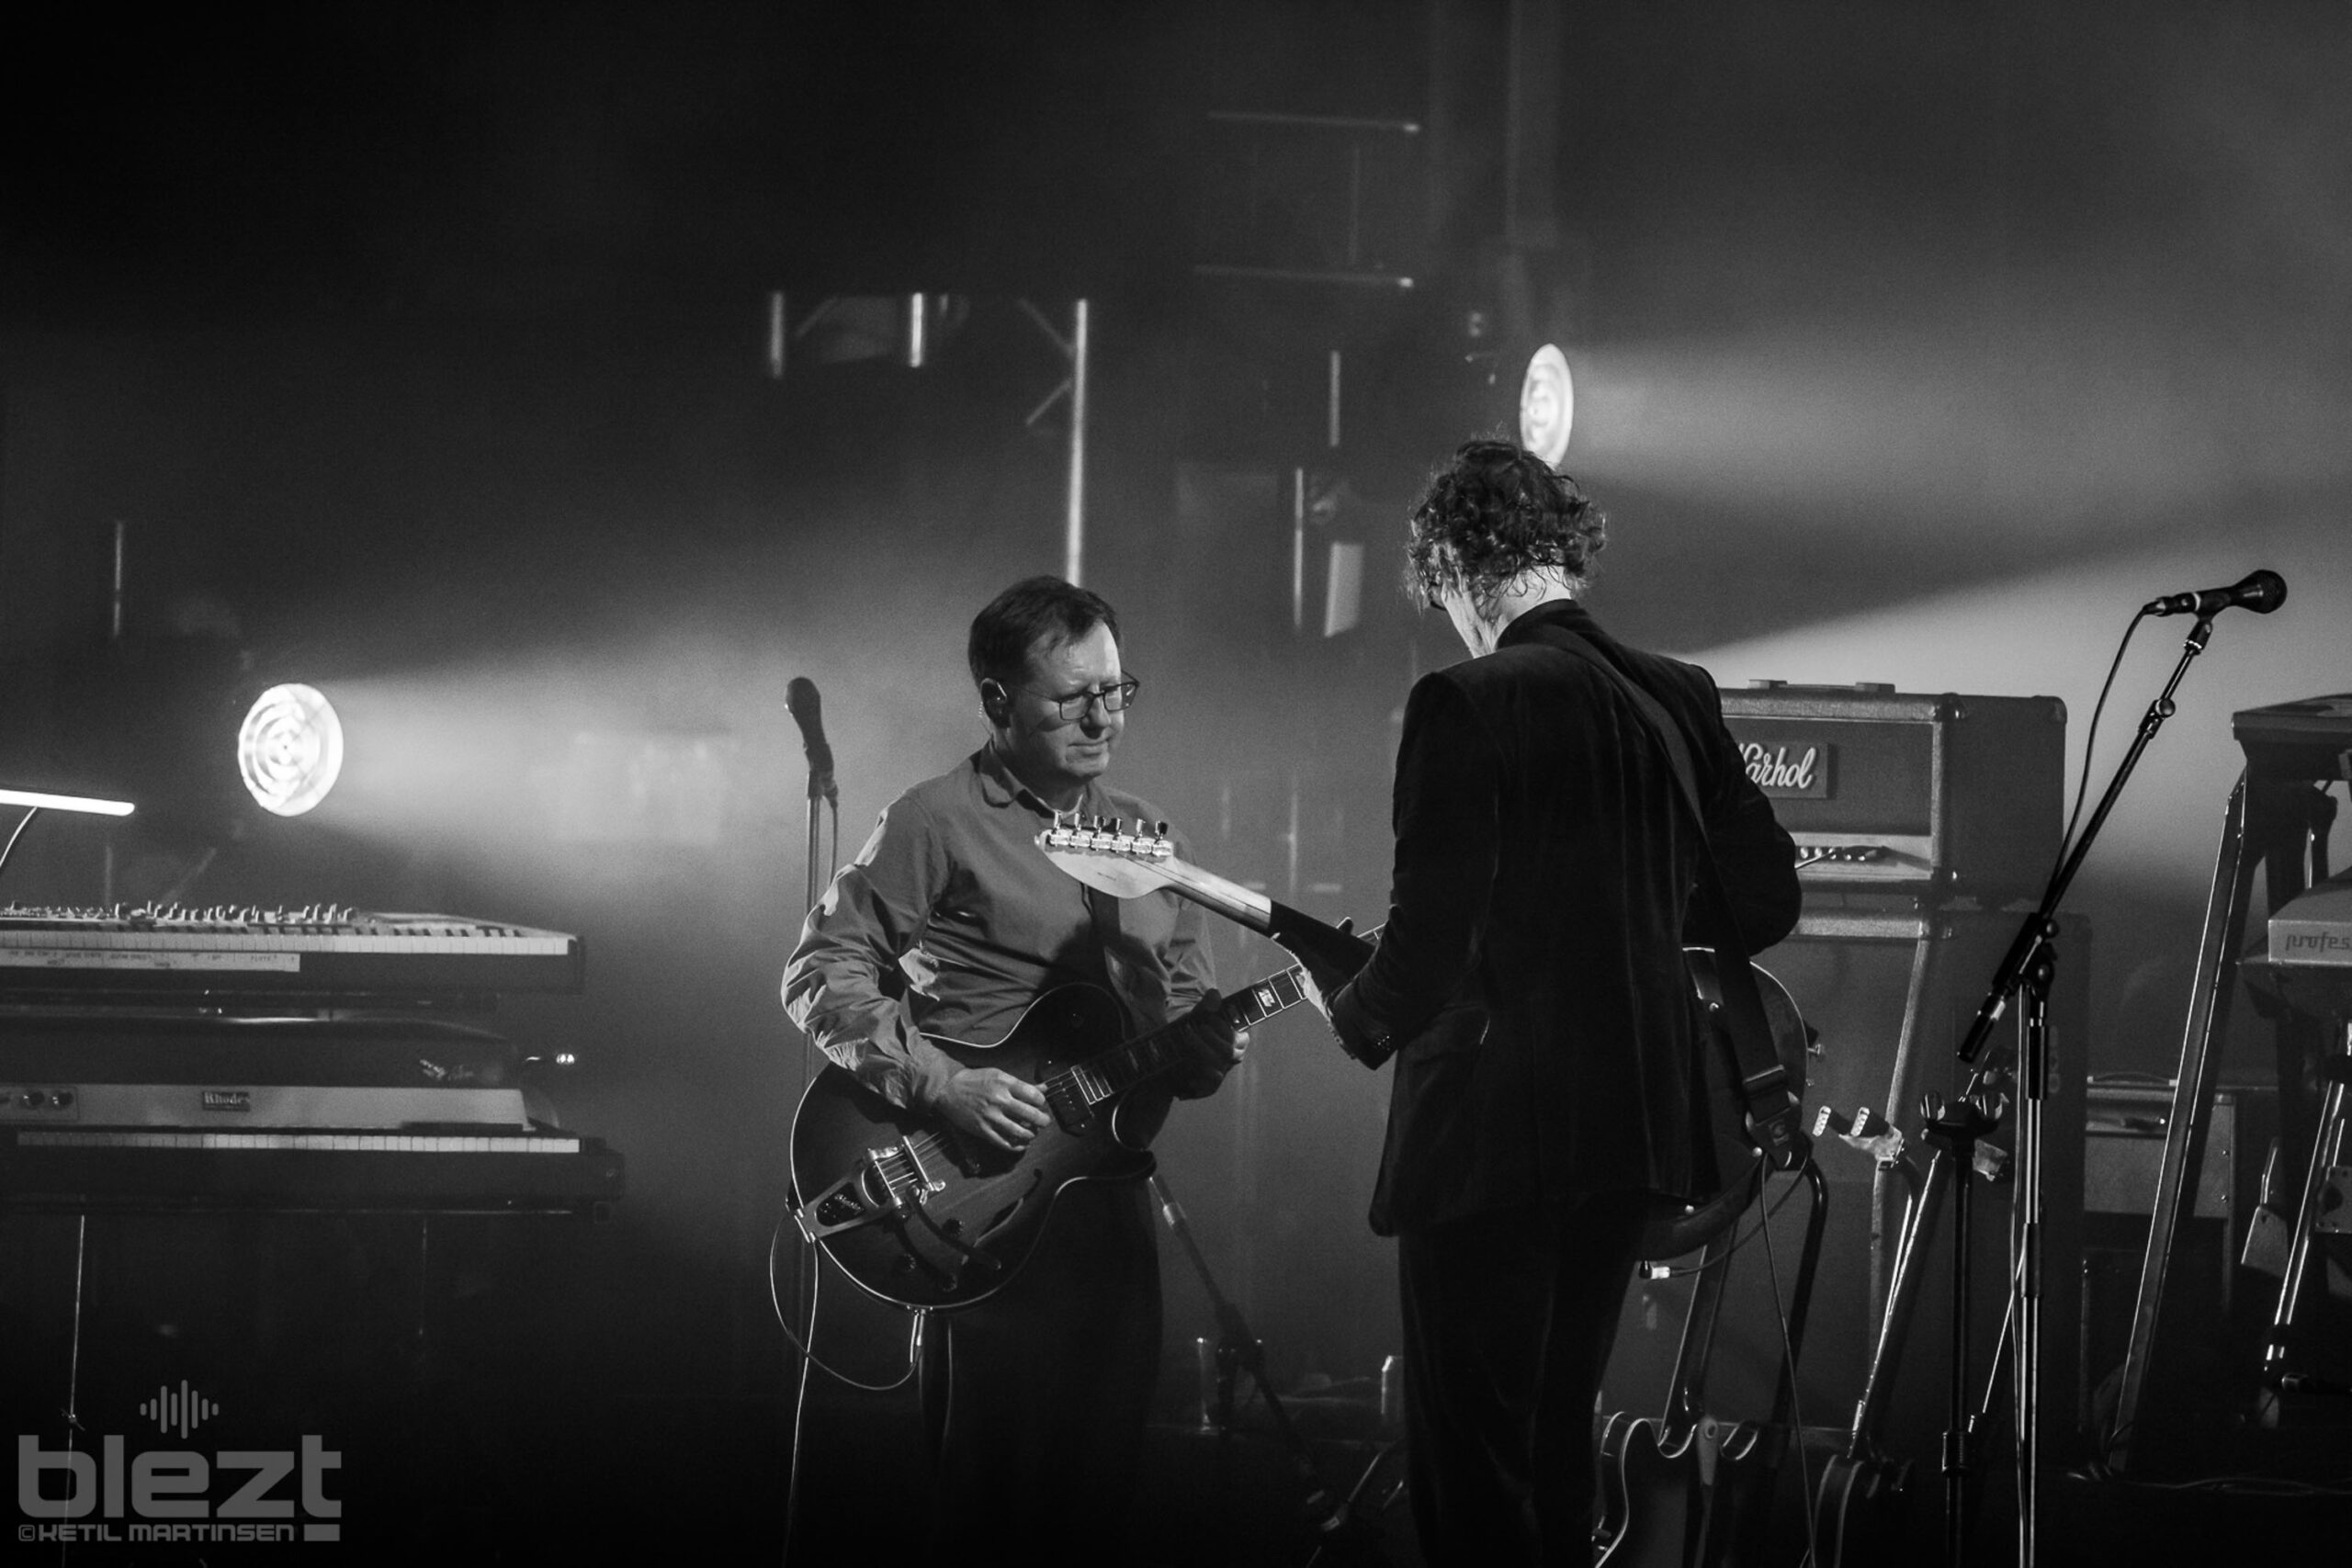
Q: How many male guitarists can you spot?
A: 2